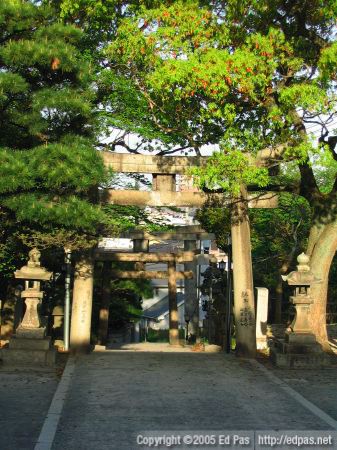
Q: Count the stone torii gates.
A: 3